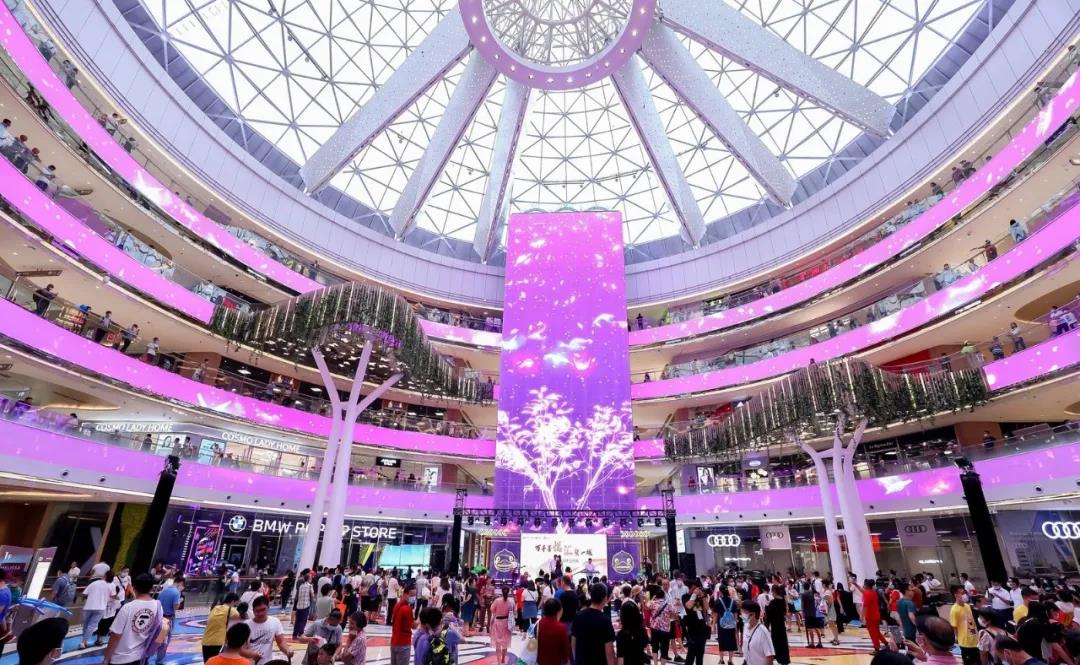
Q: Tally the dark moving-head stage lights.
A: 12